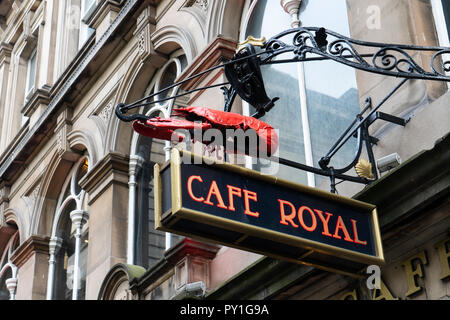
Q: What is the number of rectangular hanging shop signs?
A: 1